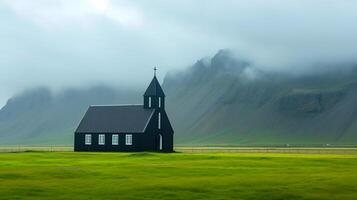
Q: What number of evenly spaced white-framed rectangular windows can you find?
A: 4